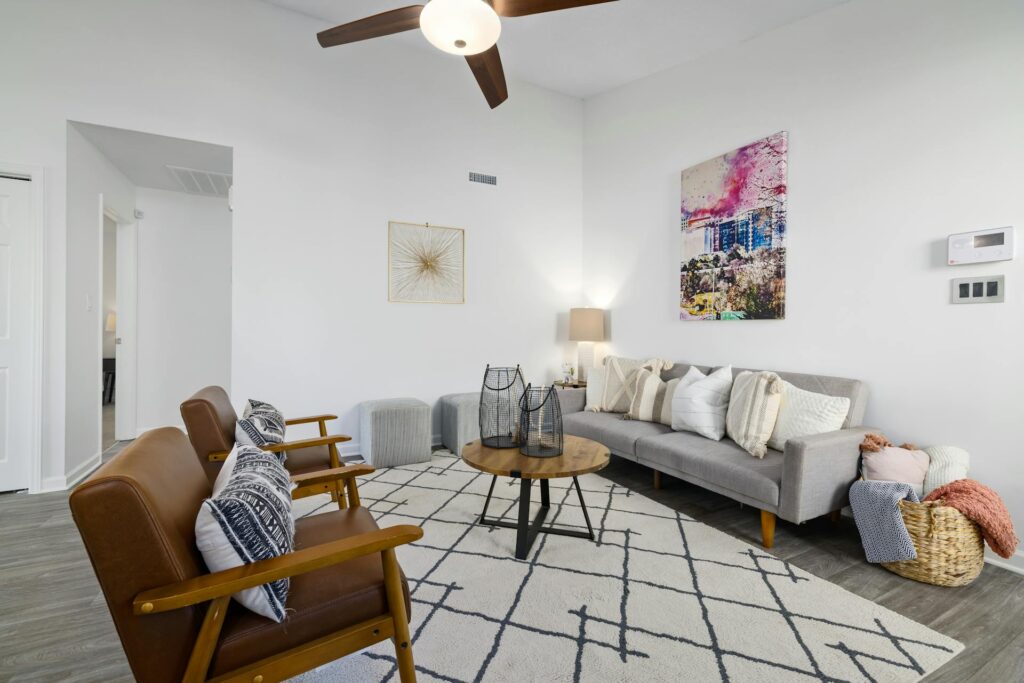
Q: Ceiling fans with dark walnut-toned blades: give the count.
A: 1